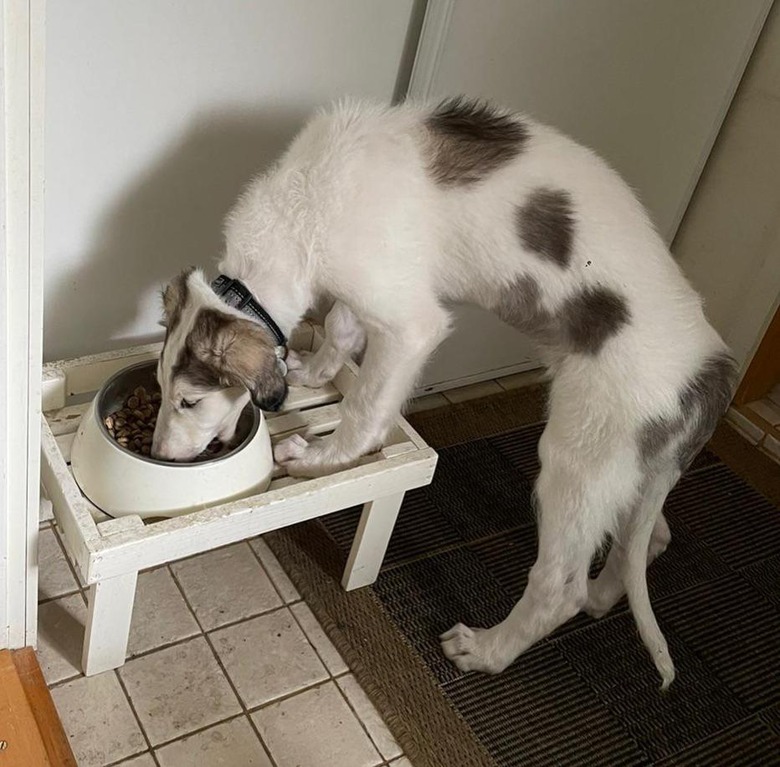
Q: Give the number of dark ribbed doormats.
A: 1